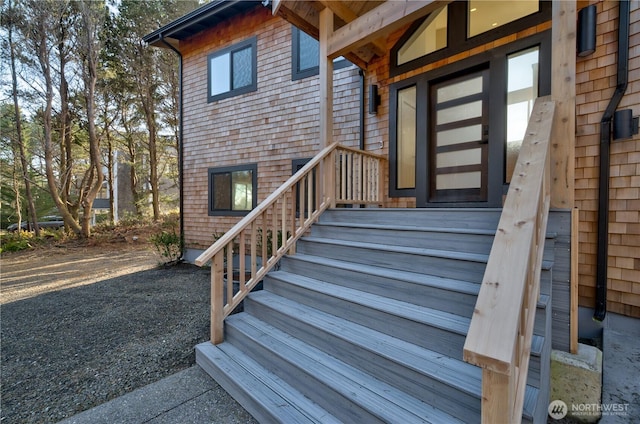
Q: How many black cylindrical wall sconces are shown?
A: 3